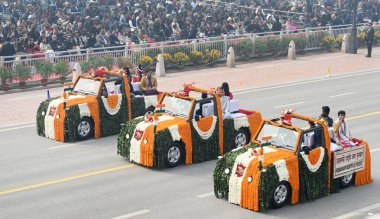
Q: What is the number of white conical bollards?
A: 5